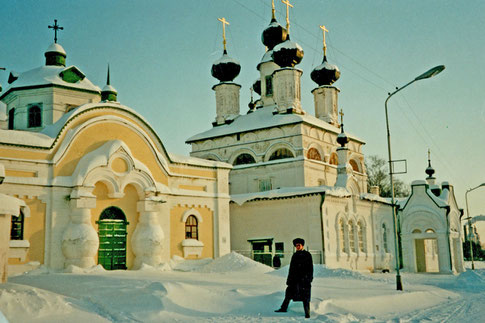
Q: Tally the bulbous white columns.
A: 2